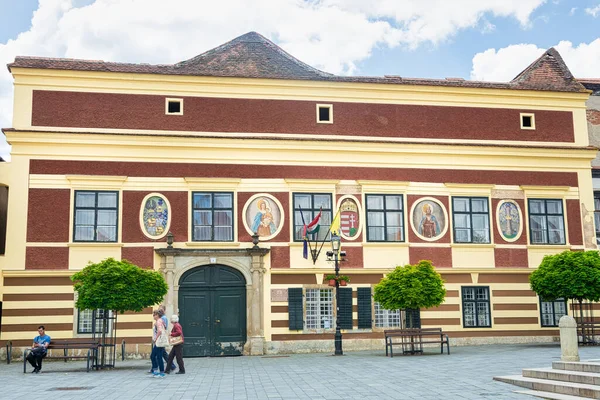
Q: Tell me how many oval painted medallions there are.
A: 5